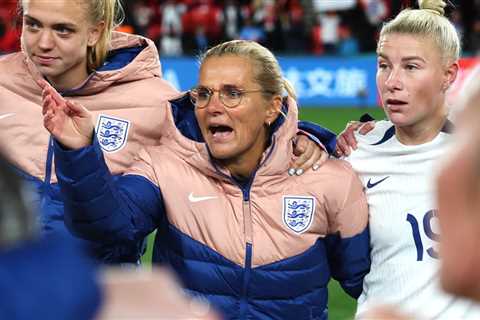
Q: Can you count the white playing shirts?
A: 1